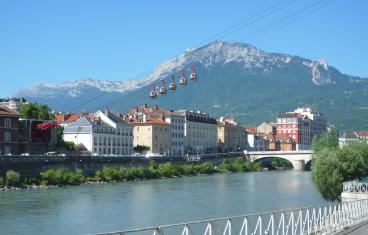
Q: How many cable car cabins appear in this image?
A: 5